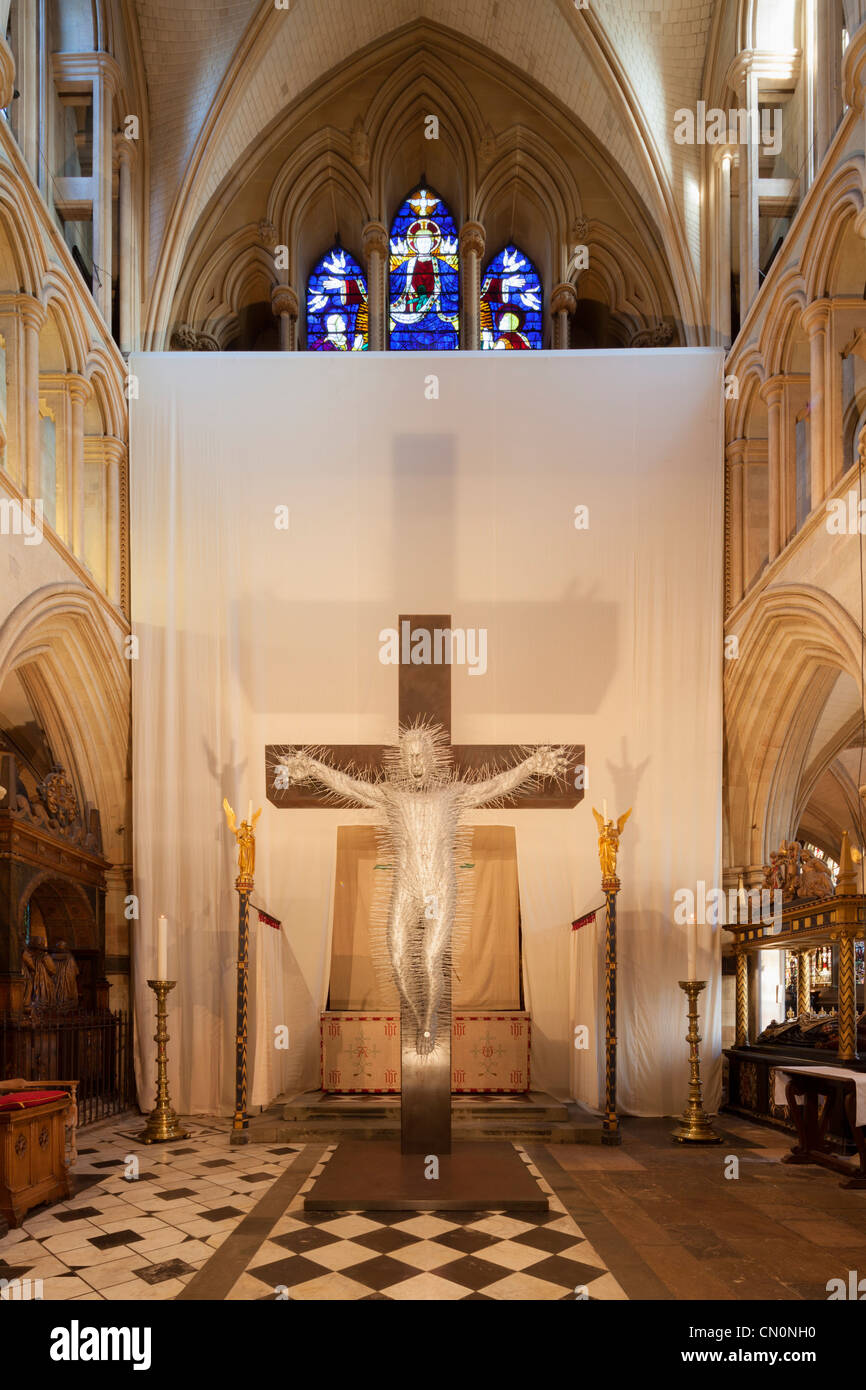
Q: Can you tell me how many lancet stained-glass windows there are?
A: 3